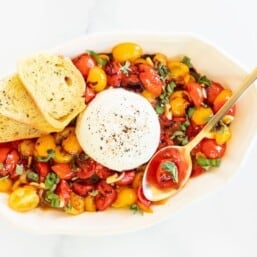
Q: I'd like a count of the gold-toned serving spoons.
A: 1